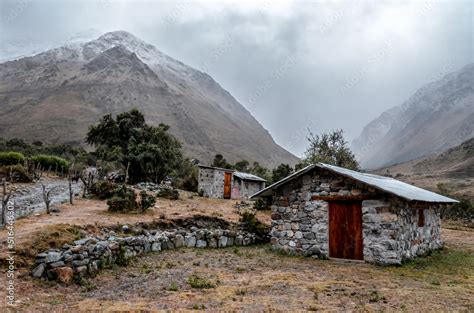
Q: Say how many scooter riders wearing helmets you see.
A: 0